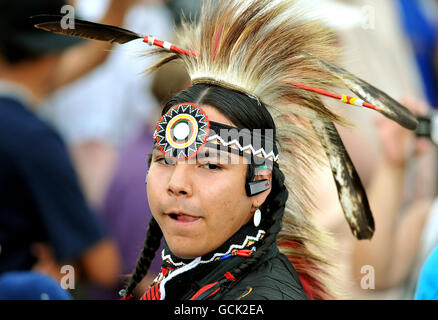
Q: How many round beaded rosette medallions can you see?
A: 1